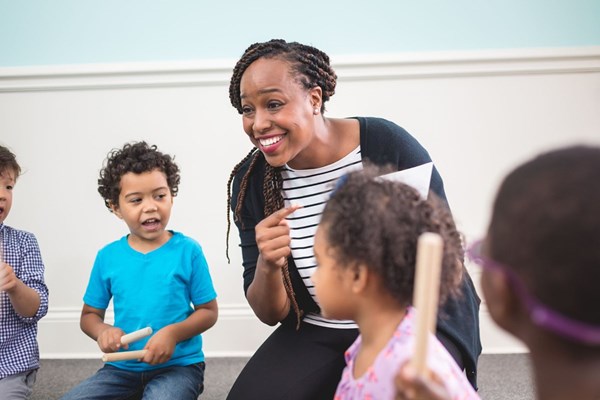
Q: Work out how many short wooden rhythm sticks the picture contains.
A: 3